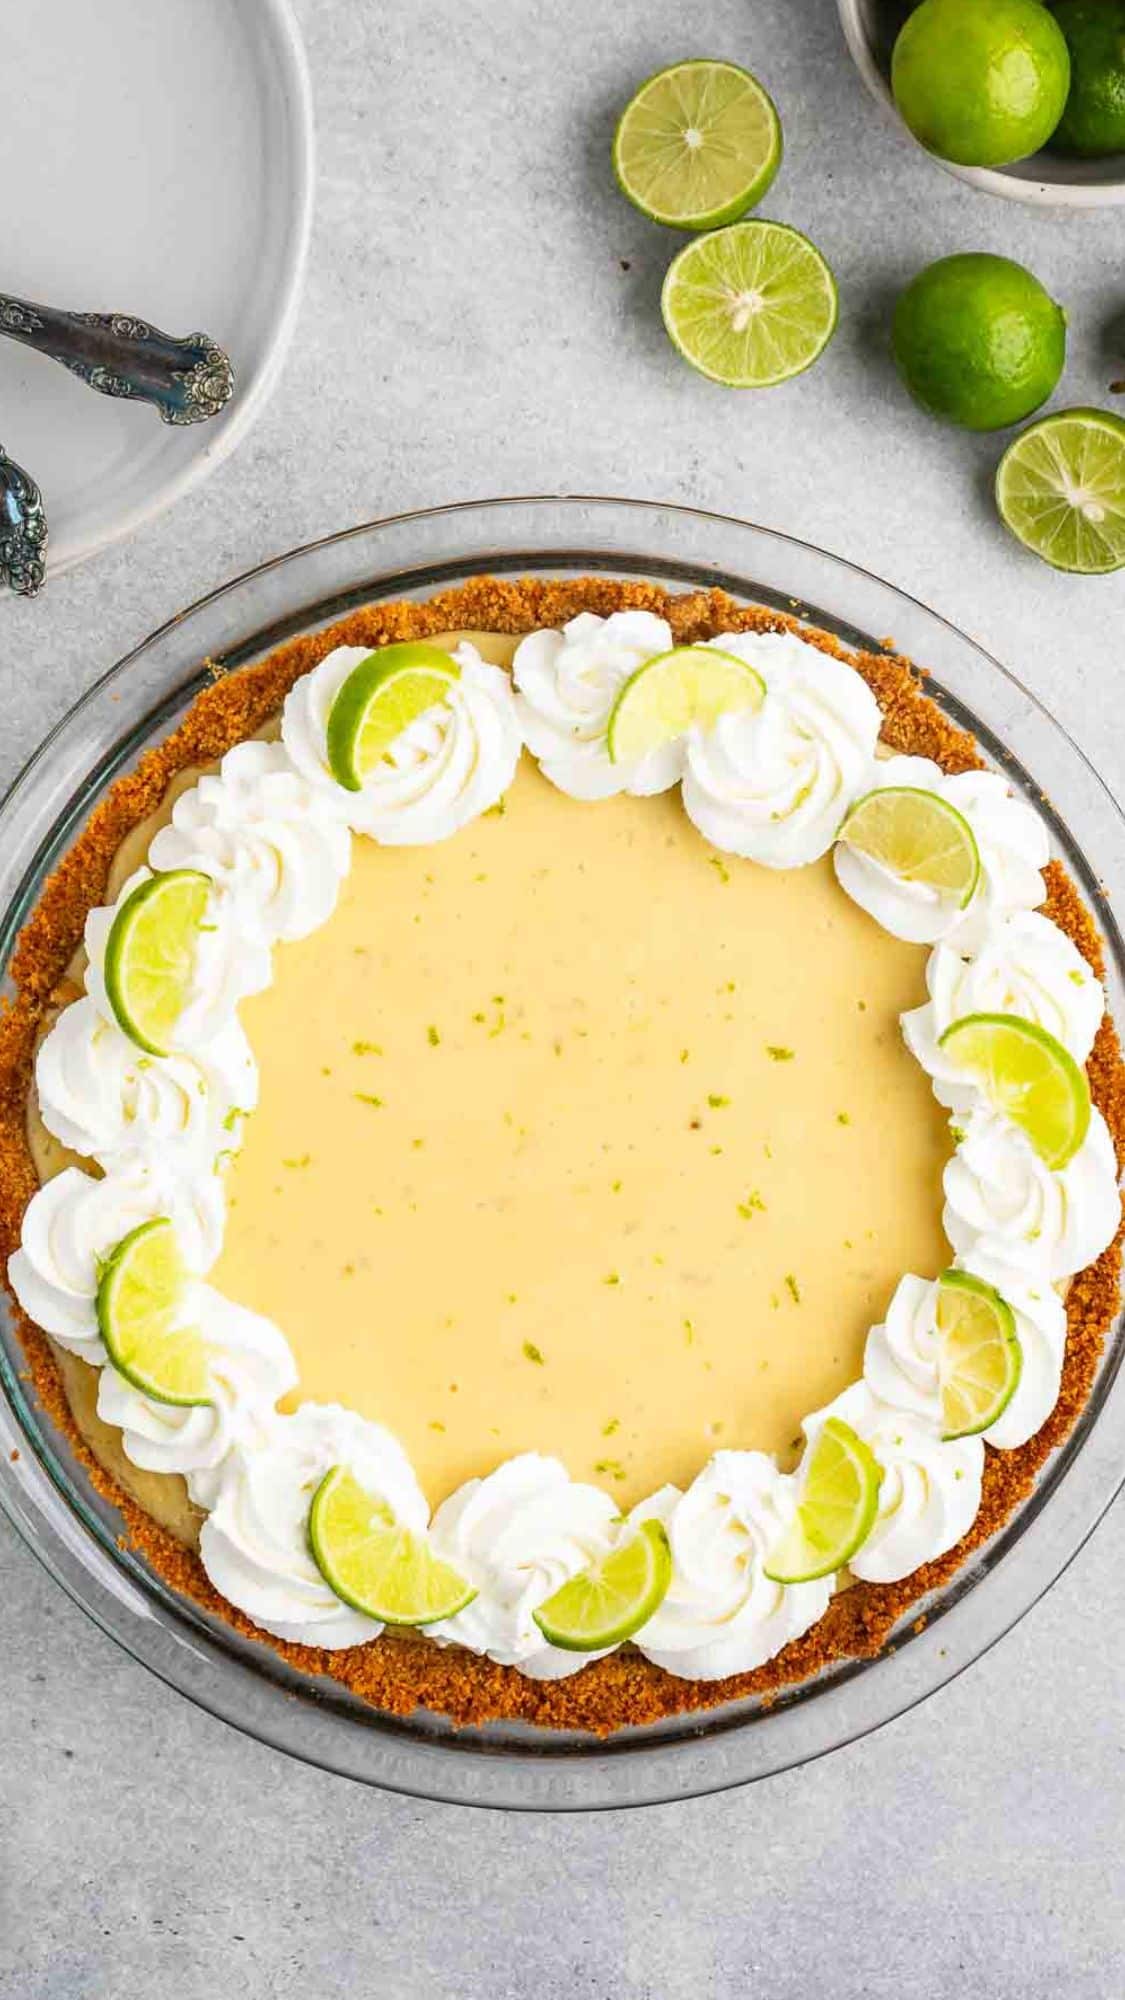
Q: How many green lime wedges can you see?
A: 10